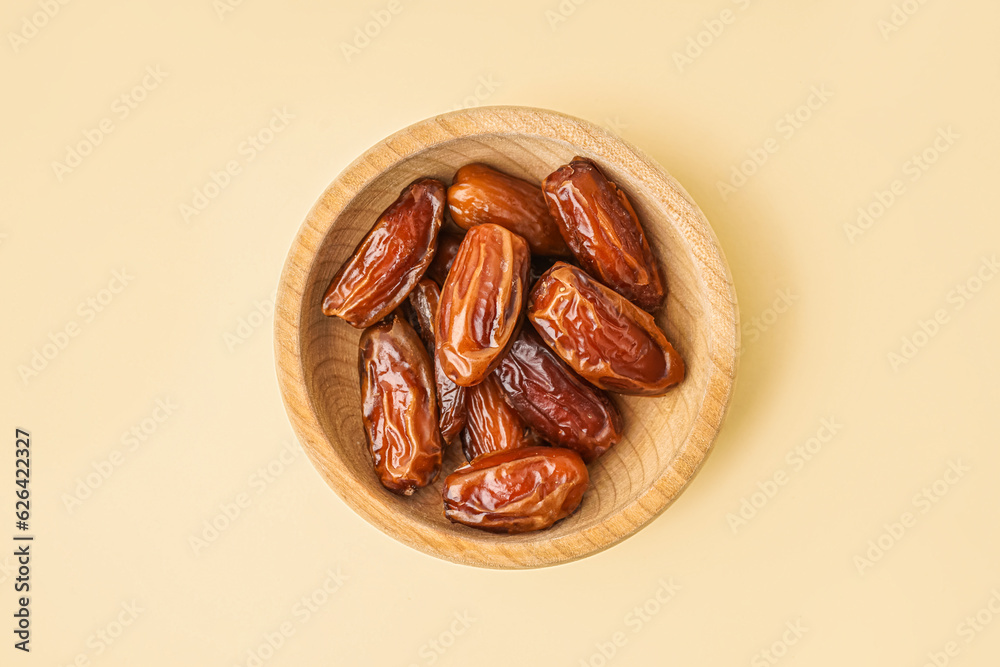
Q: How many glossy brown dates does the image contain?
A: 11